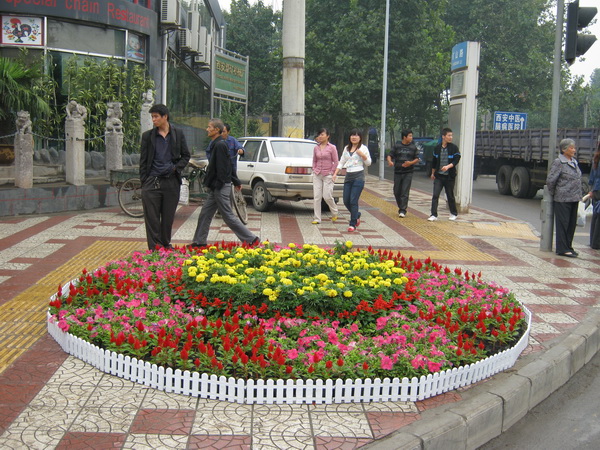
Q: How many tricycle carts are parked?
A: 1